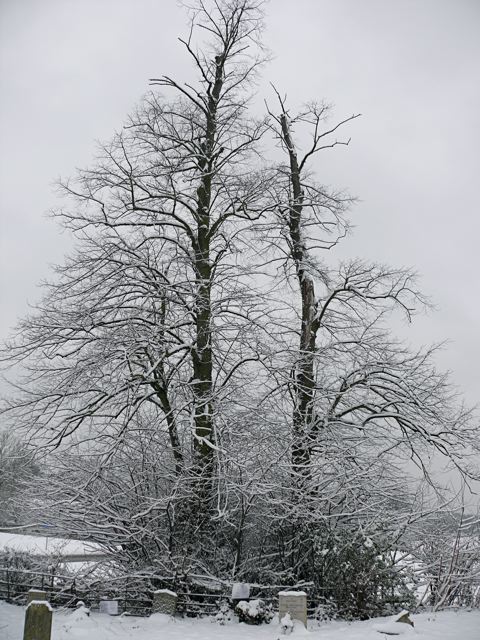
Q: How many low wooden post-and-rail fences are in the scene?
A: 1